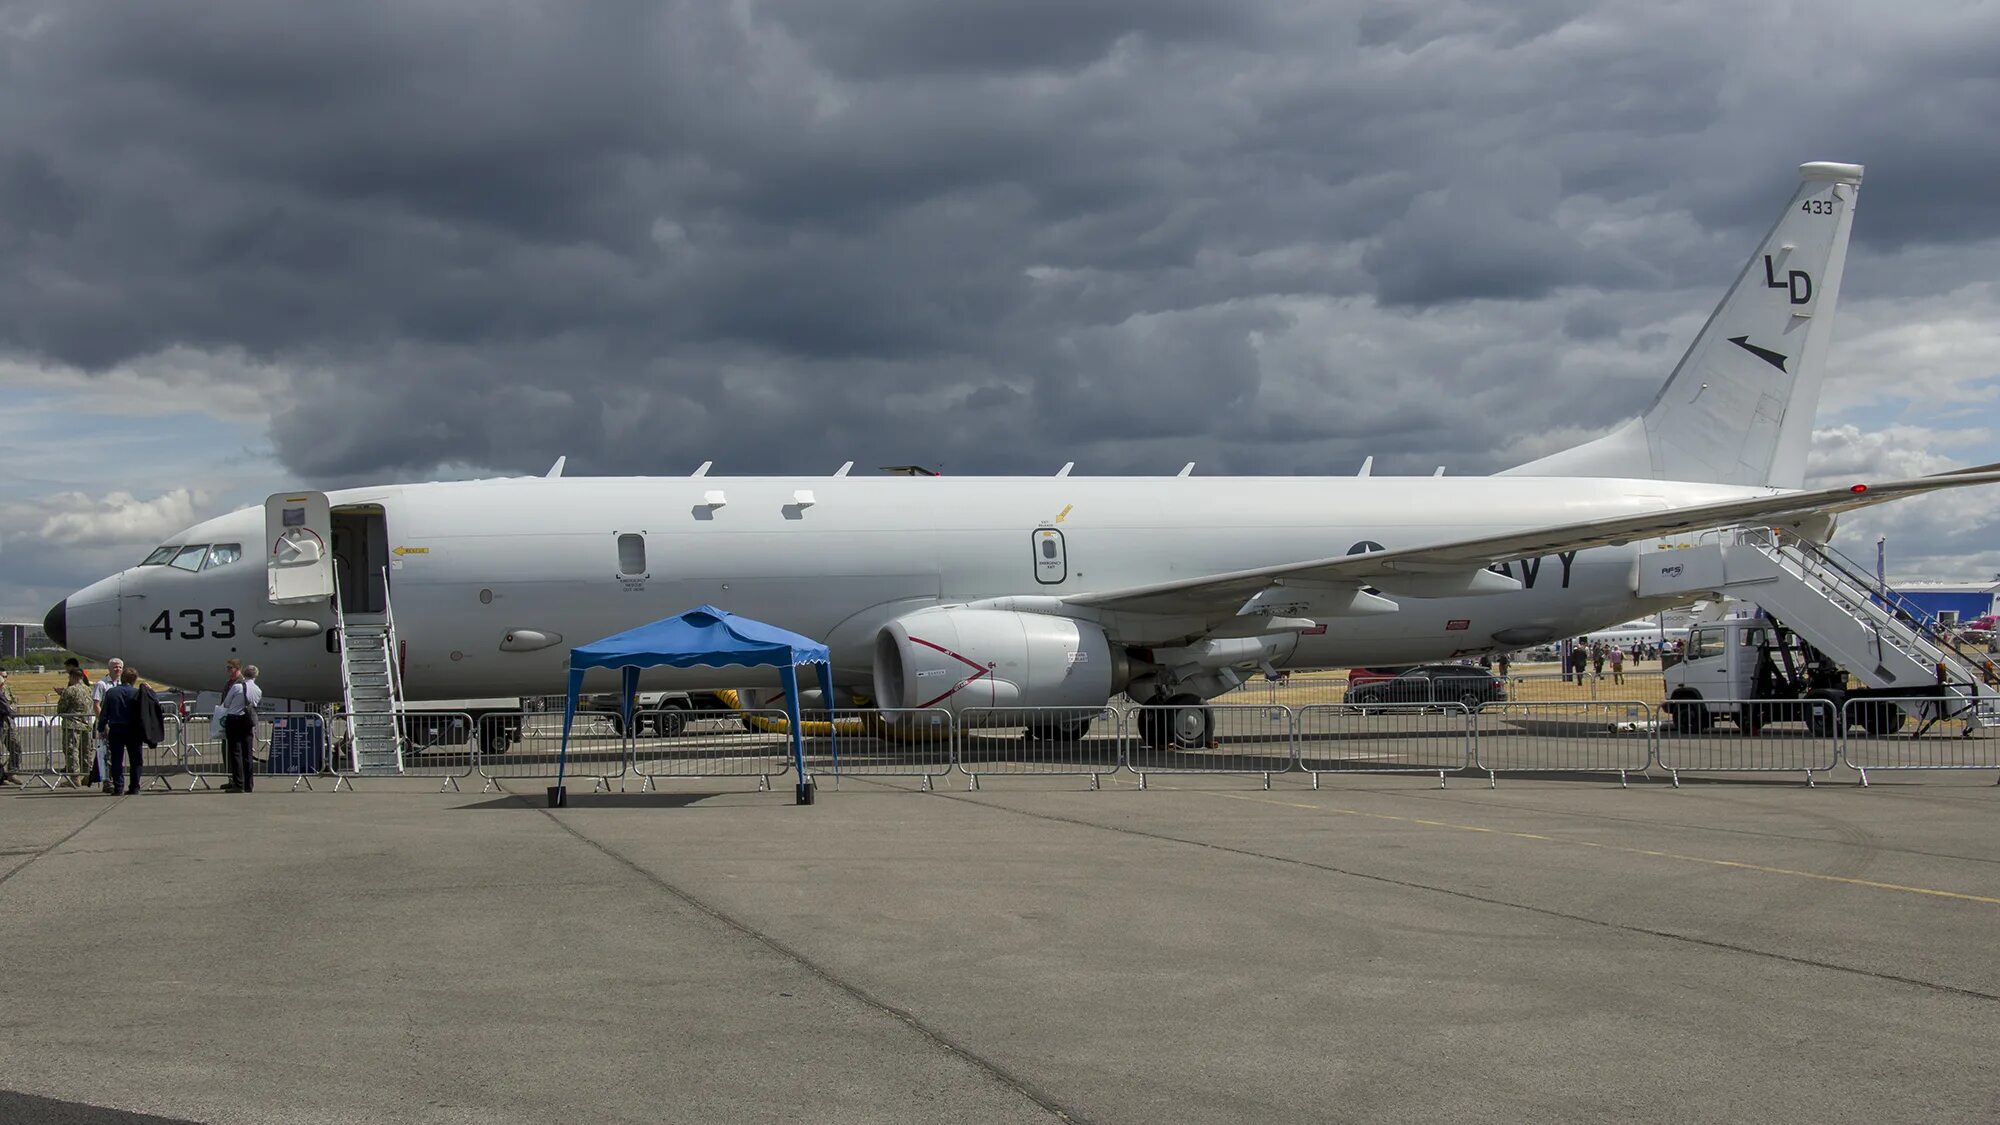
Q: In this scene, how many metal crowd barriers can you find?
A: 13